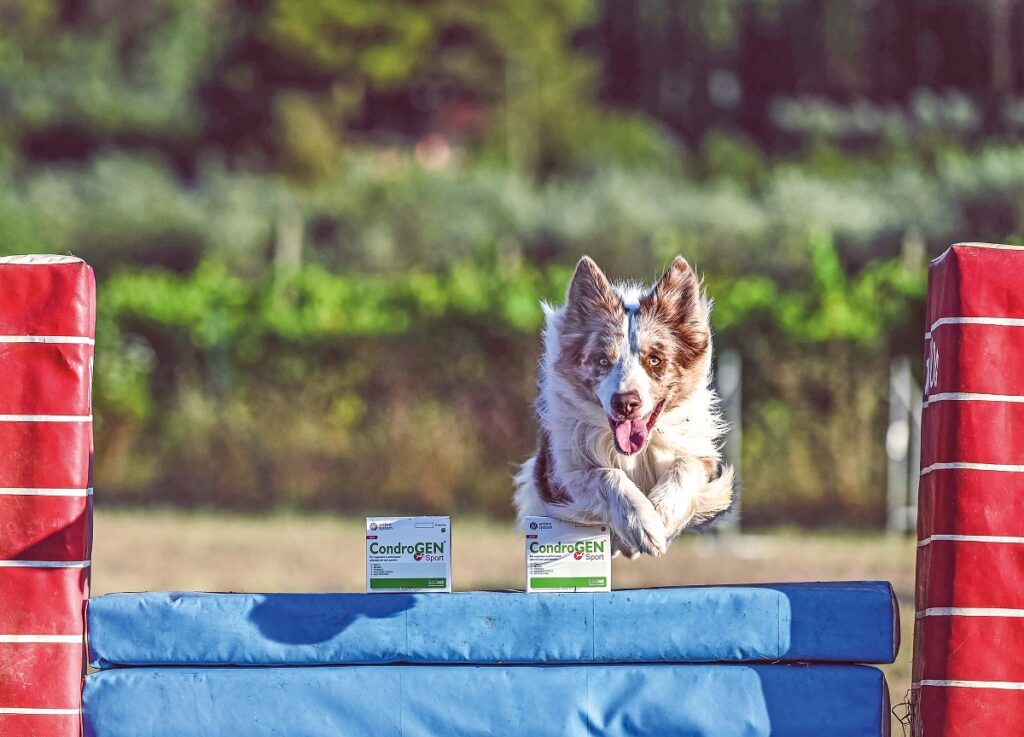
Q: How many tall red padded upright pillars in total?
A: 2